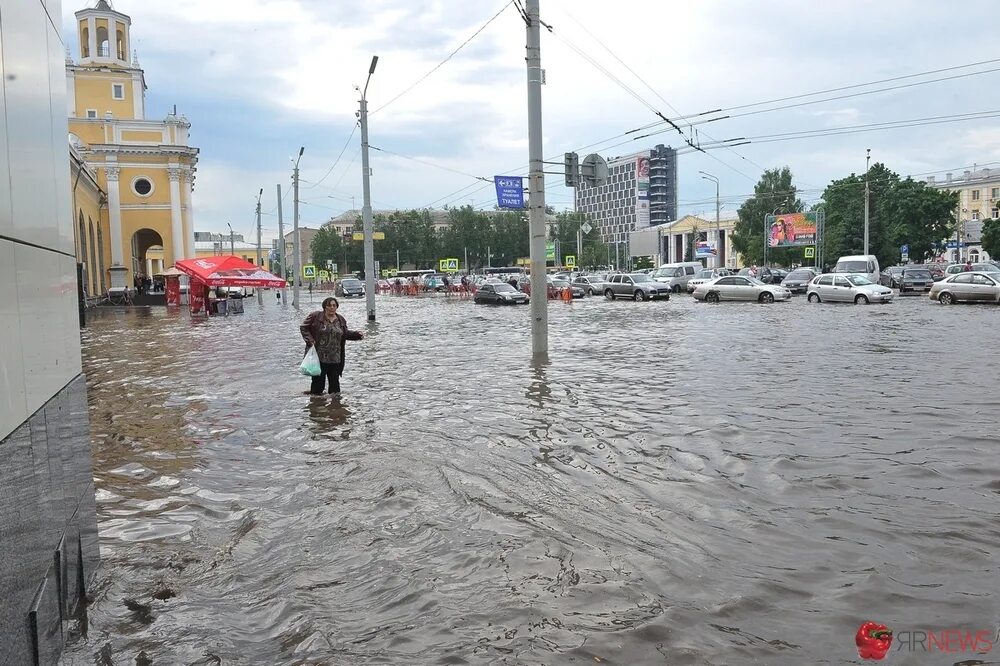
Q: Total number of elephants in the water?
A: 0